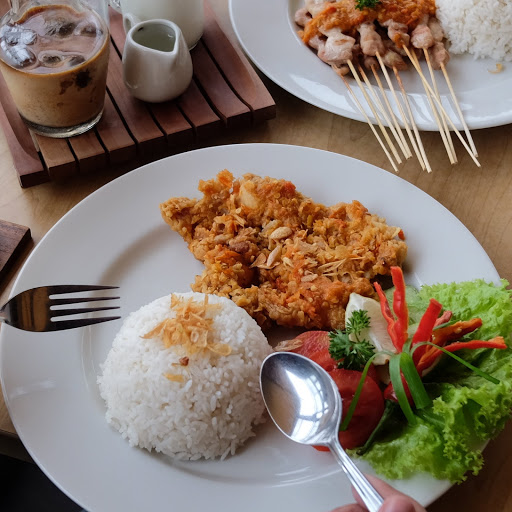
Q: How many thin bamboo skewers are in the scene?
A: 10